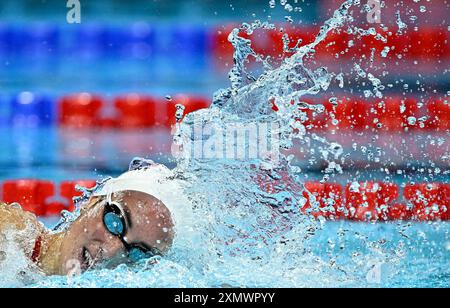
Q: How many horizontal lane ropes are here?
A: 3